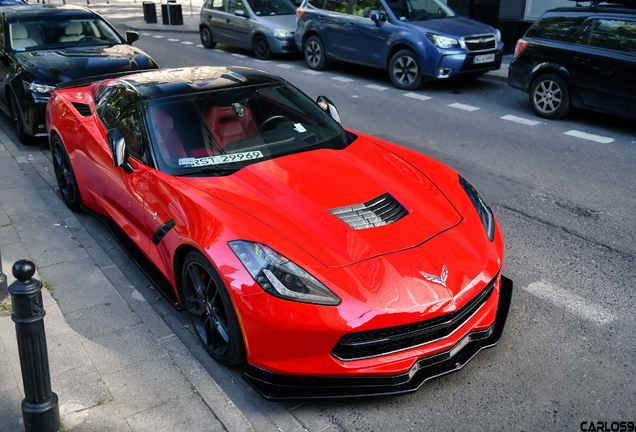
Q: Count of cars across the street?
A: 3